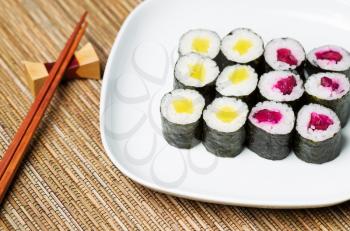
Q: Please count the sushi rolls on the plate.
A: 12